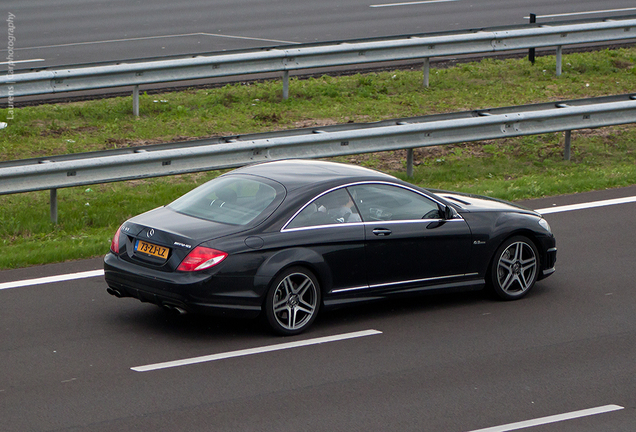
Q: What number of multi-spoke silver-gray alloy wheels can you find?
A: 2